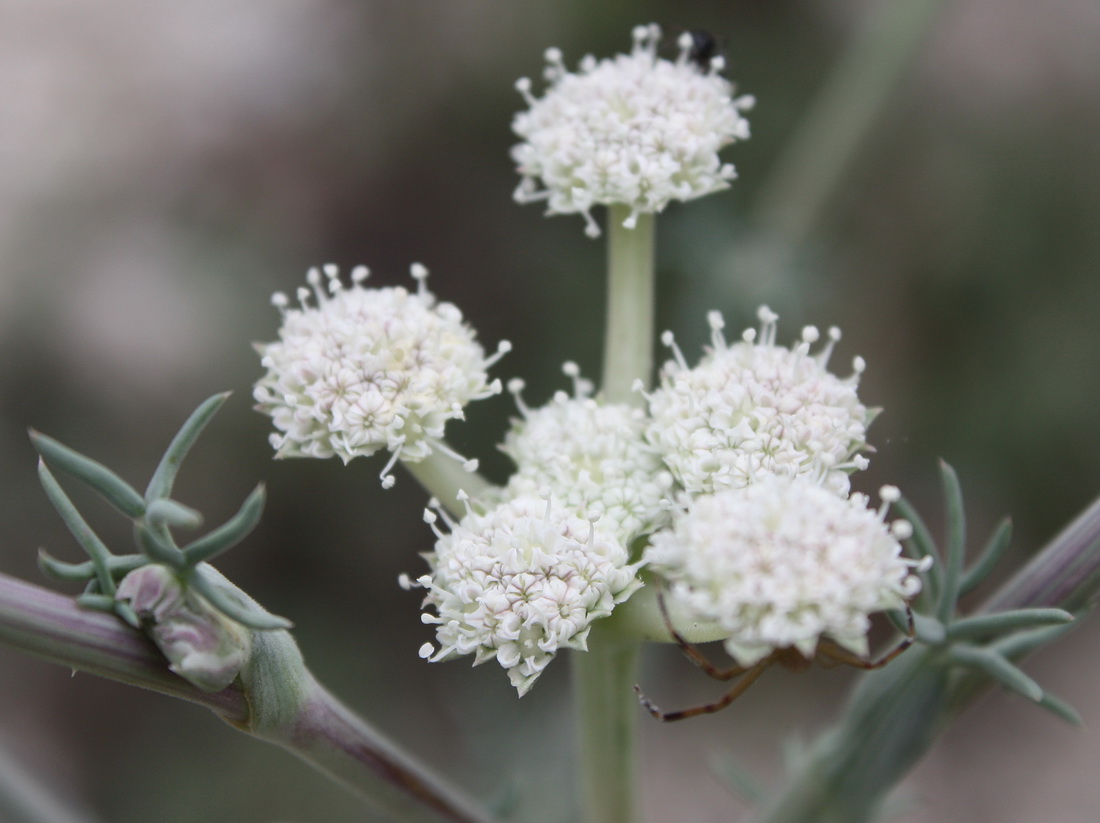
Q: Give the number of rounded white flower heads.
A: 6